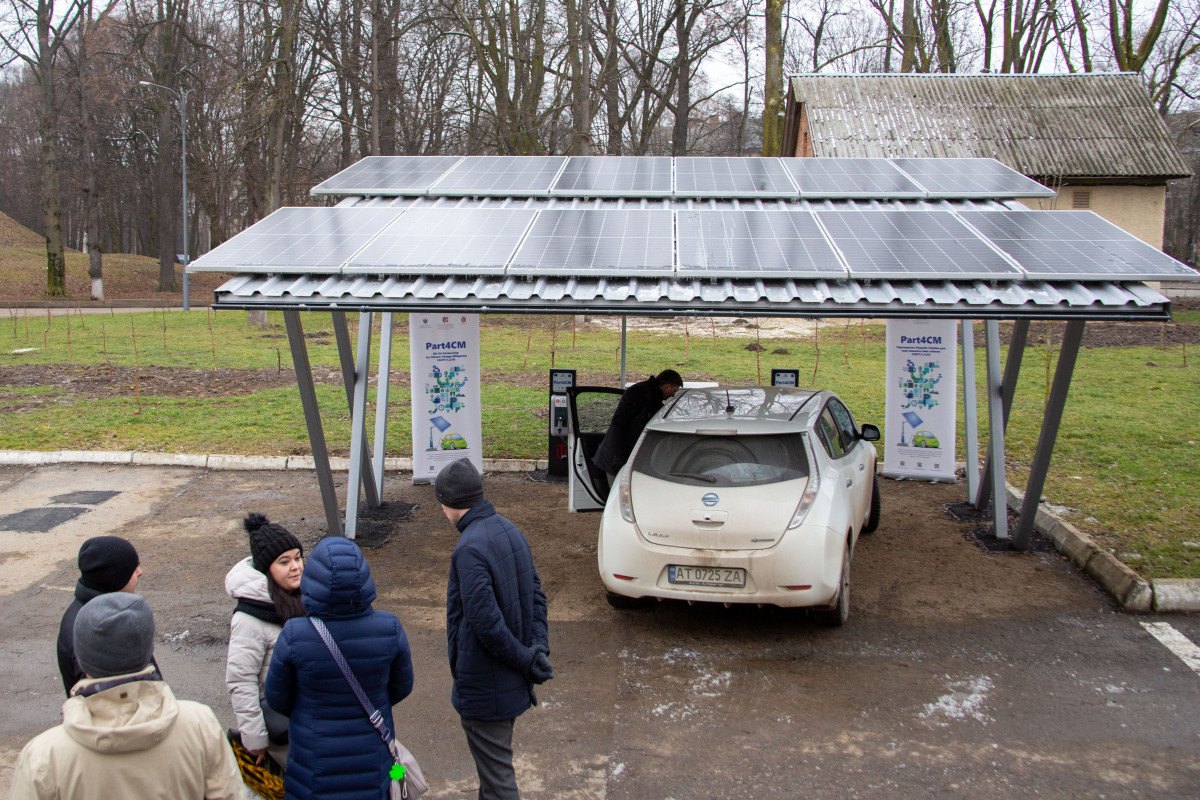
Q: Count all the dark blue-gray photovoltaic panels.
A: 12